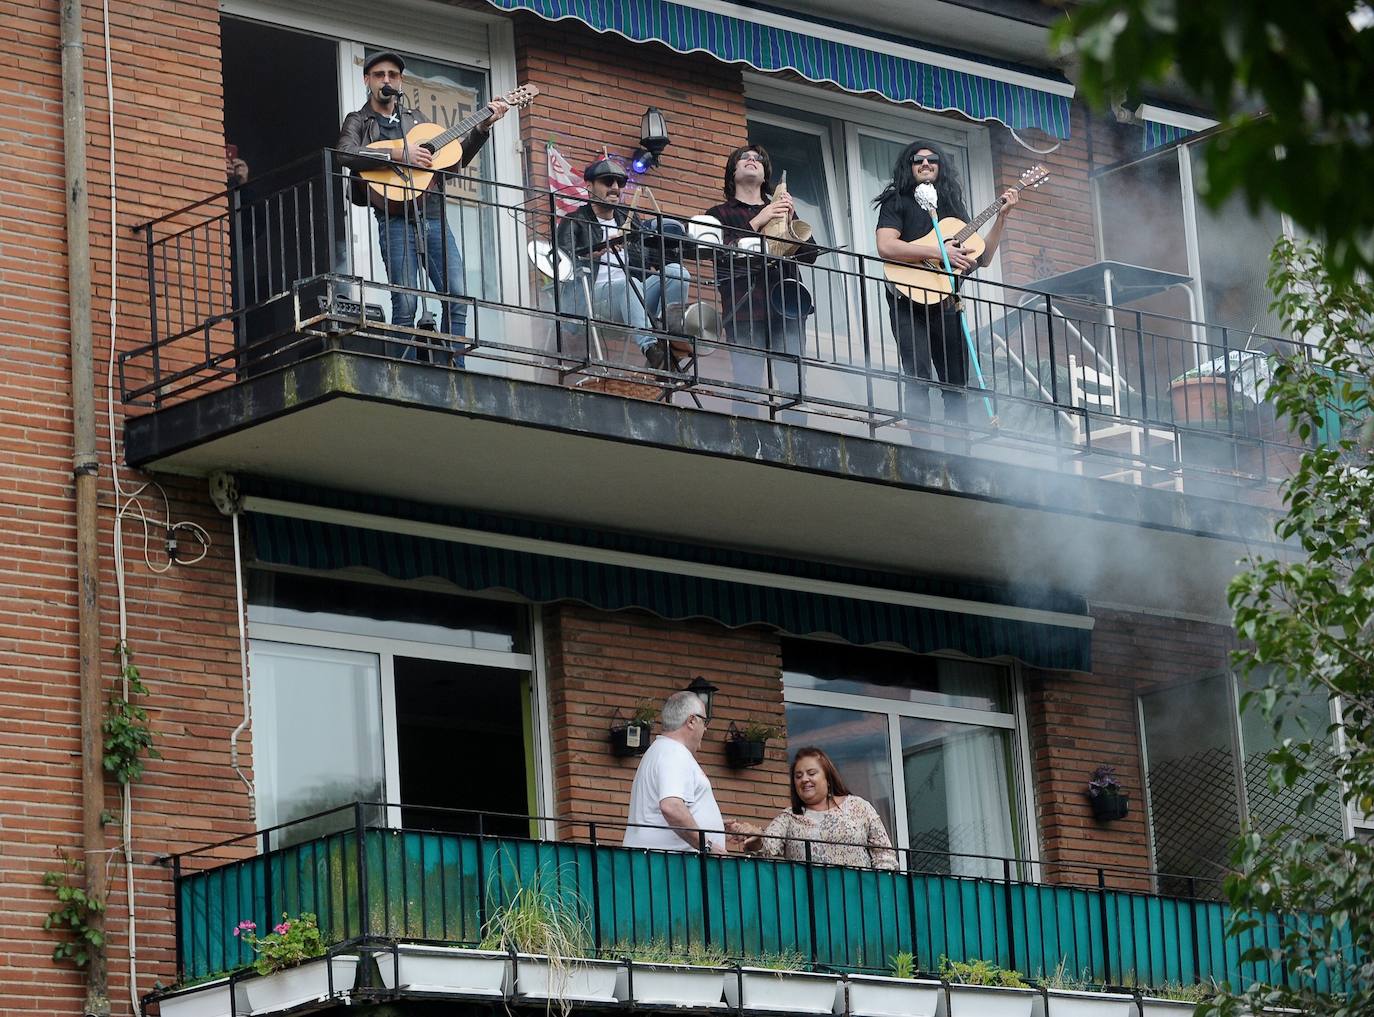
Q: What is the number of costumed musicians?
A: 4